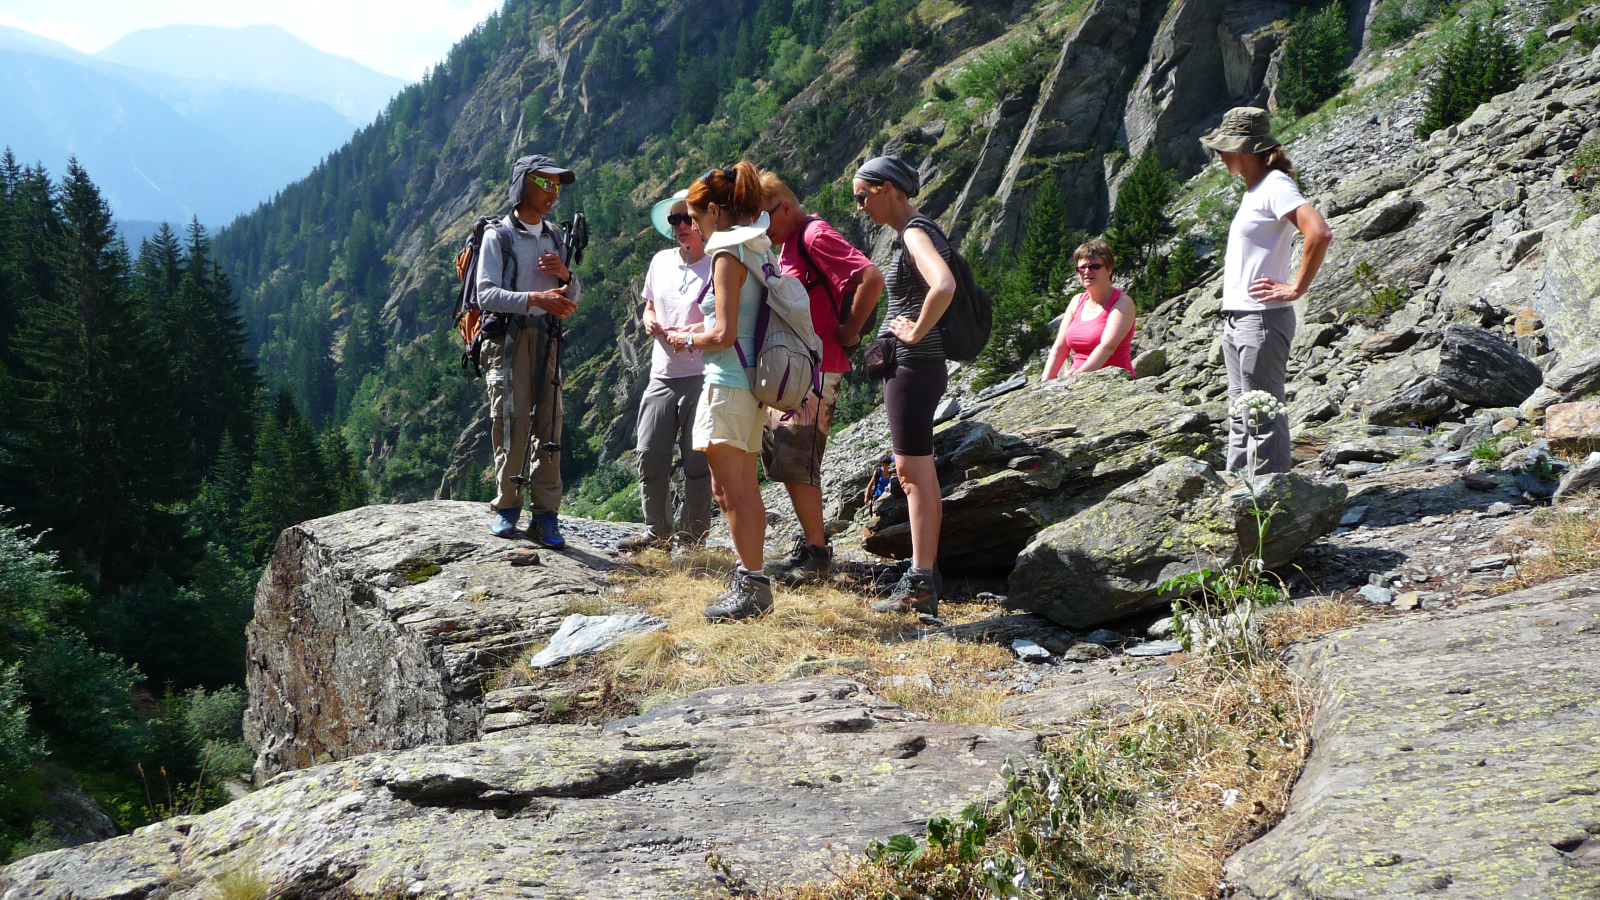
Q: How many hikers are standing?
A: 6